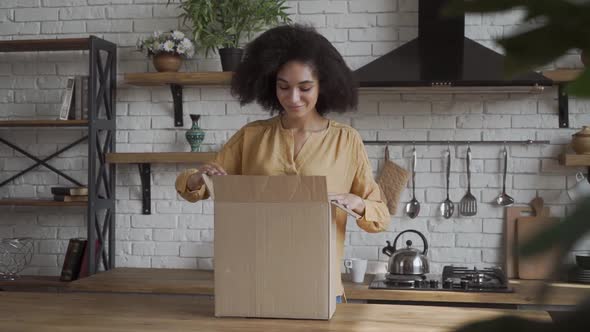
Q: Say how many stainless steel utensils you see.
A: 4